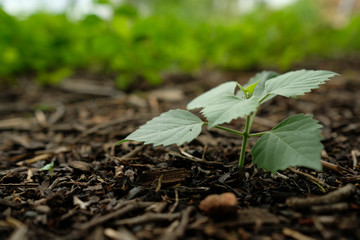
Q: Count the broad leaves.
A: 5